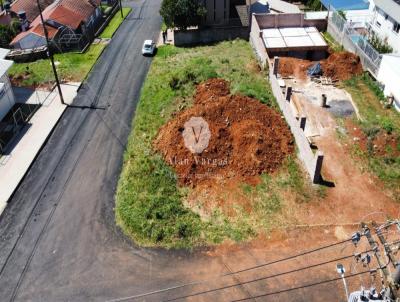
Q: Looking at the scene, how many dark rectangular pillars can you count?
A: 4